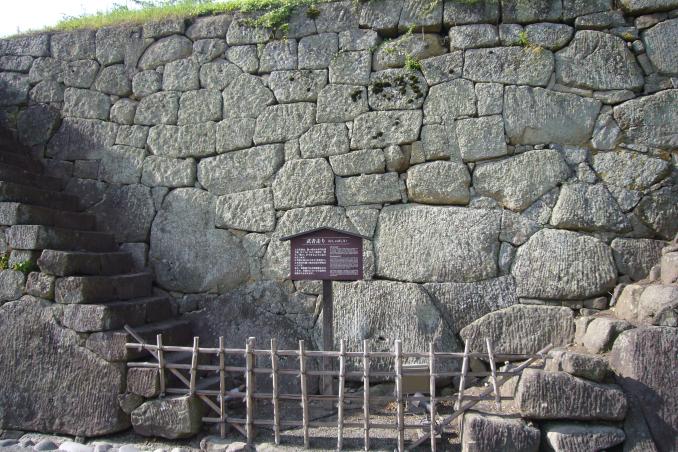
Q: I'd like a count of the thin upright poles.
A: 12